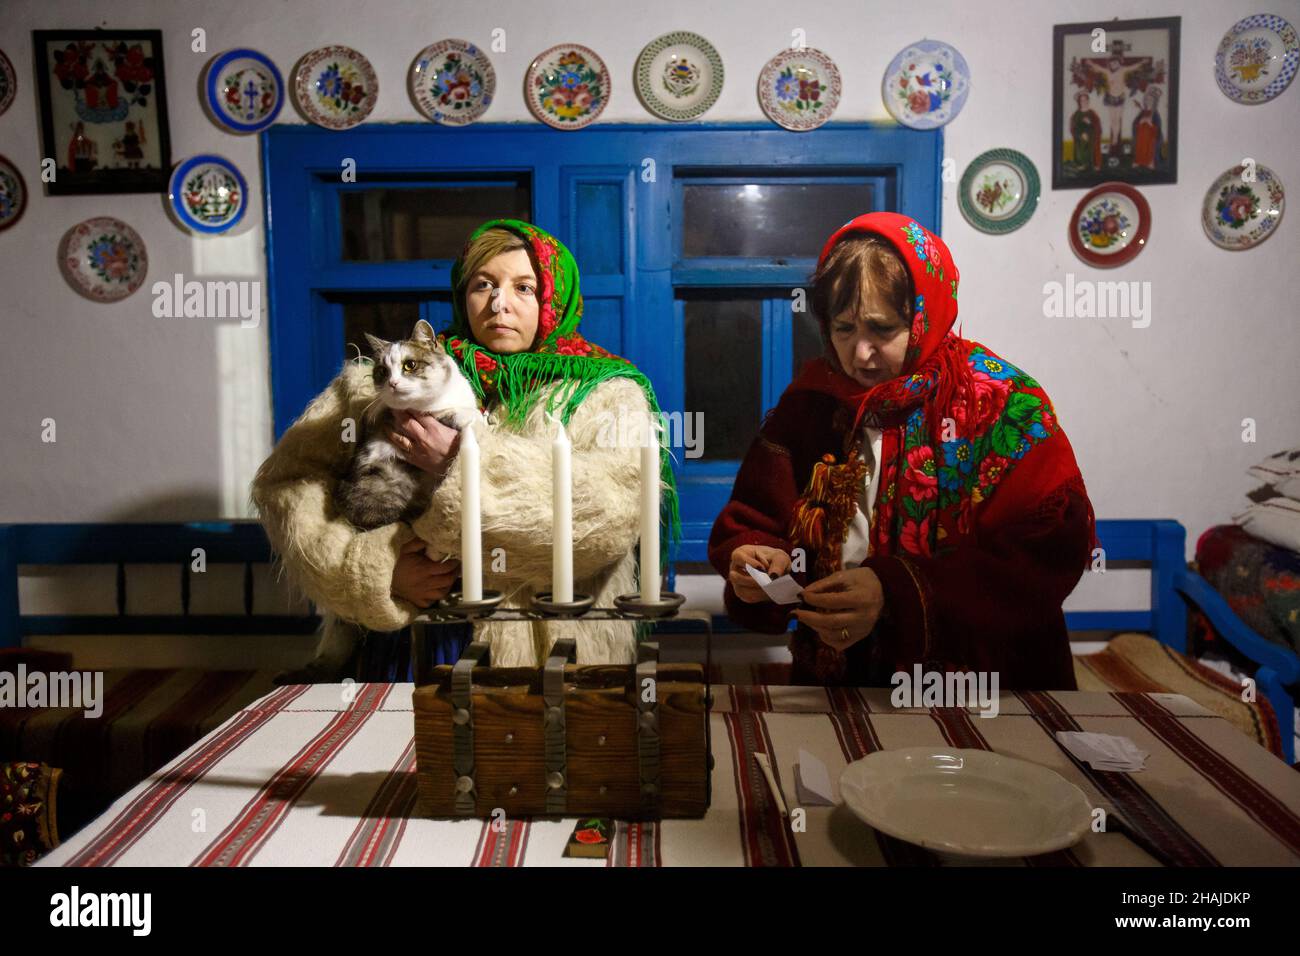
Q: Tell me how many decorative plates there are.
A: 15